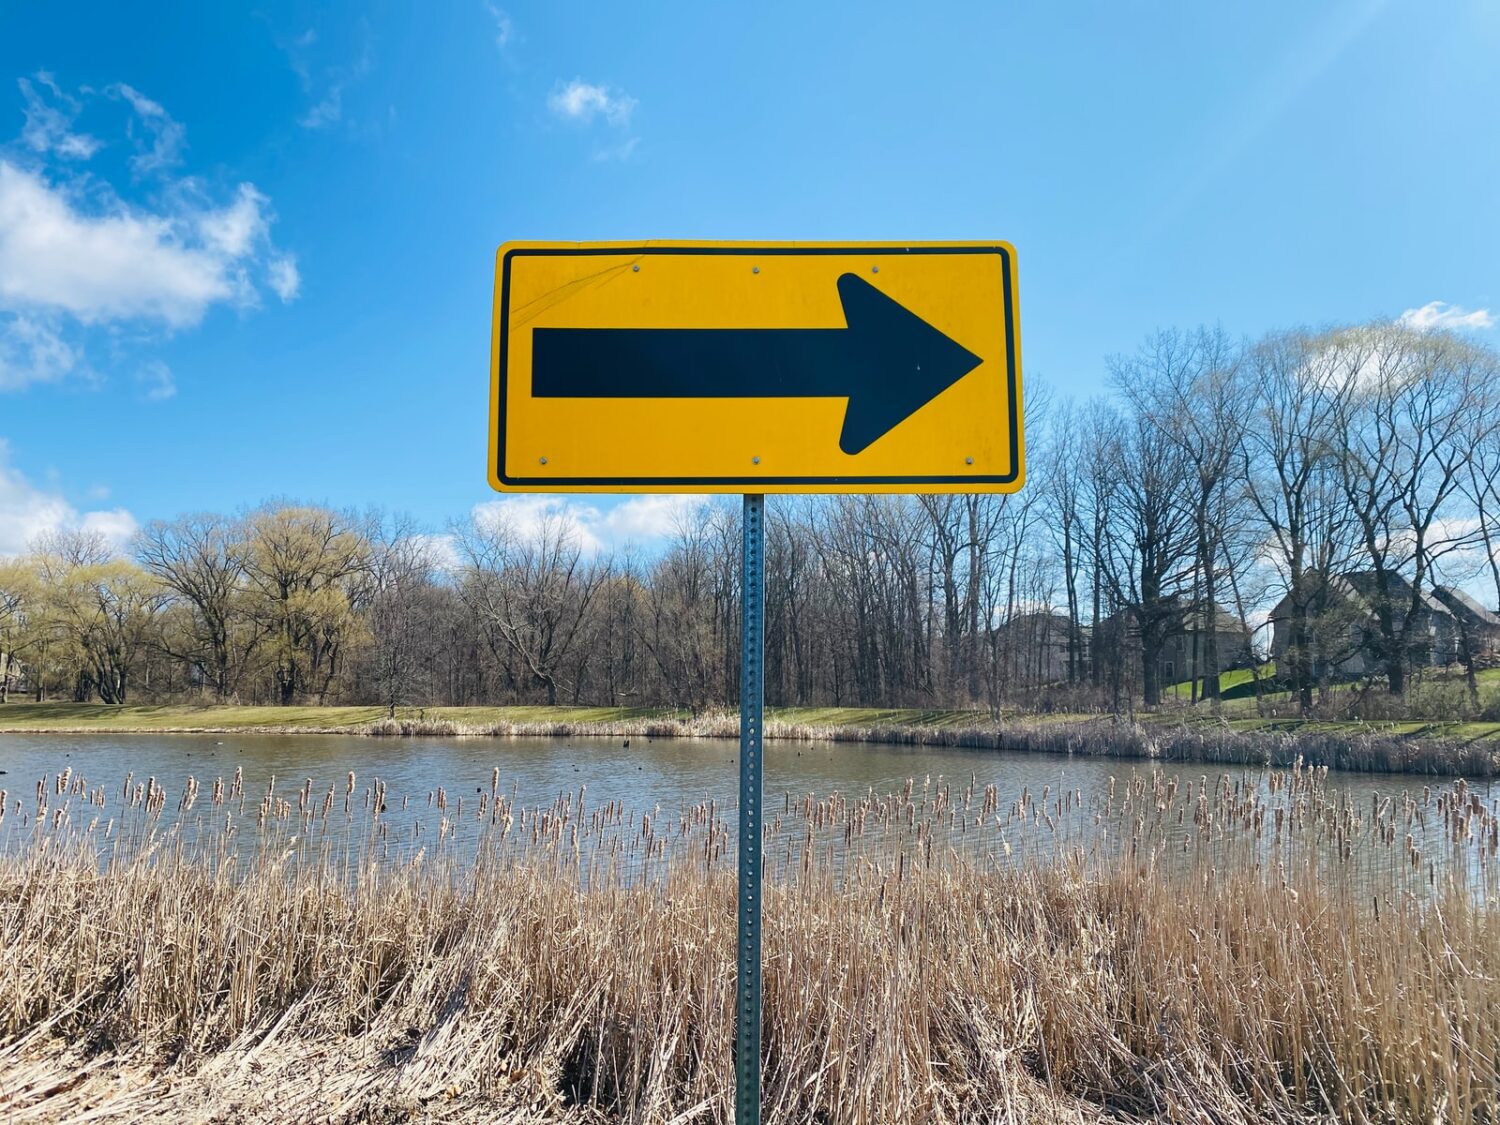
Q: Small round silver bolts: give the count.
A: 6